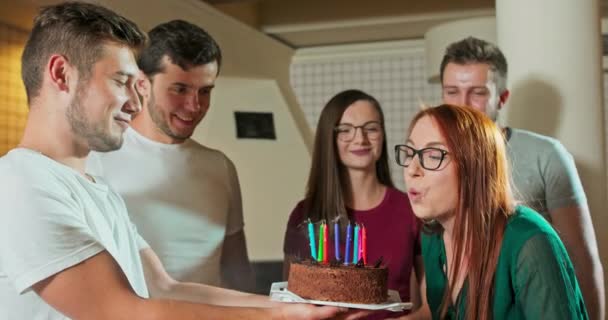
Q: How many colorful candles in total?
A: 8